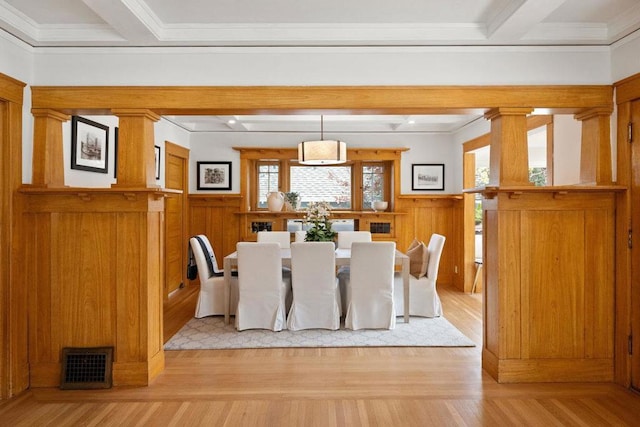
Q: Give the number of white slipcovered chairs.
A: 8